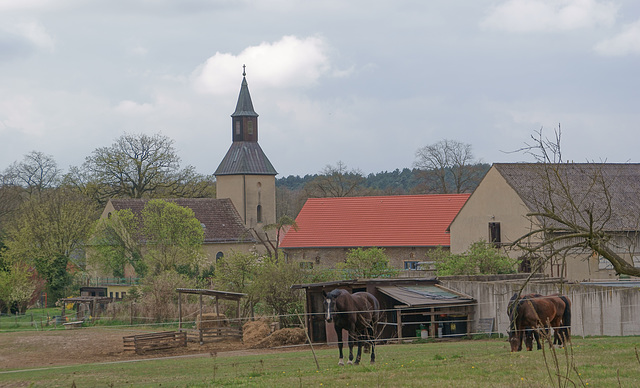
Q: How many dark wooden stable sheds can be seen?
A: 1